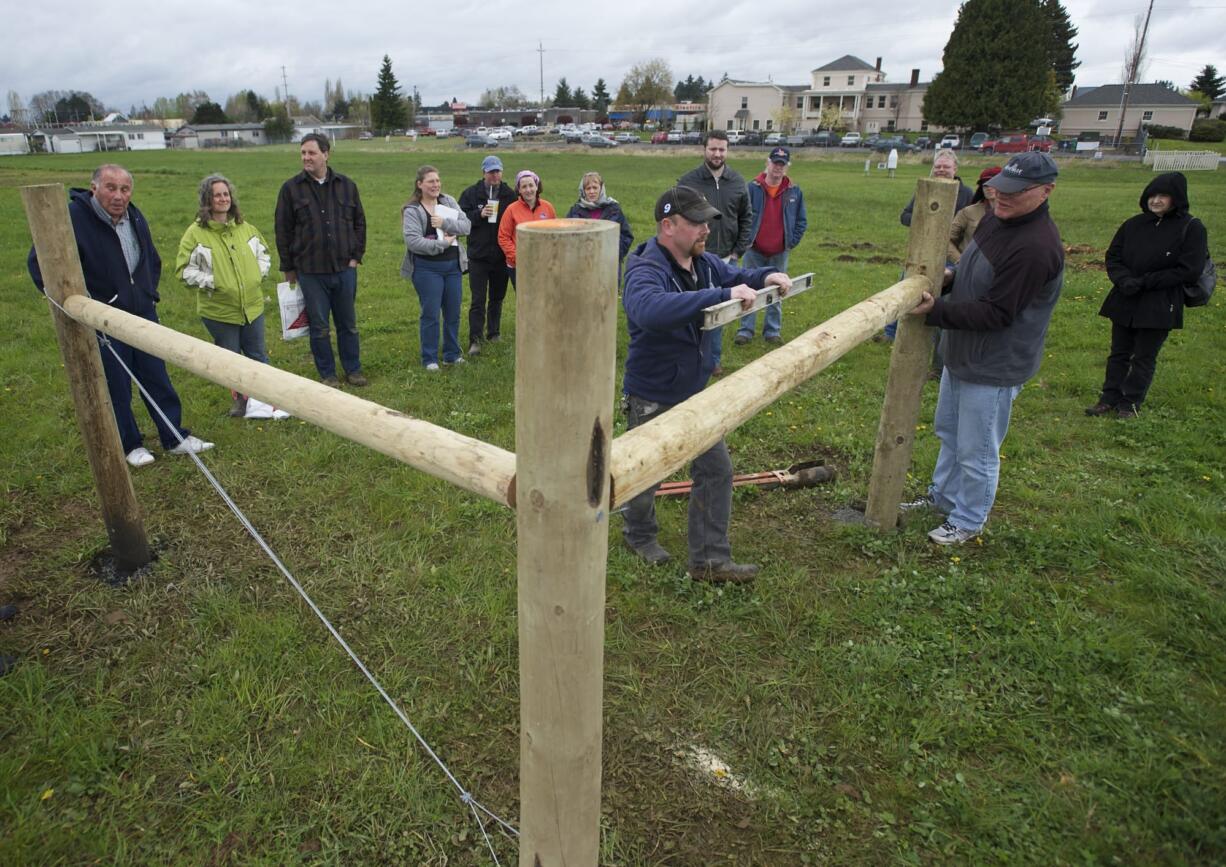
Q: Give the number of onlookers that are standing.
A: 12